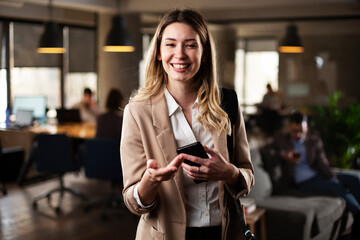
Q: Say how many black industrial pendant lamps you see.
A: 3